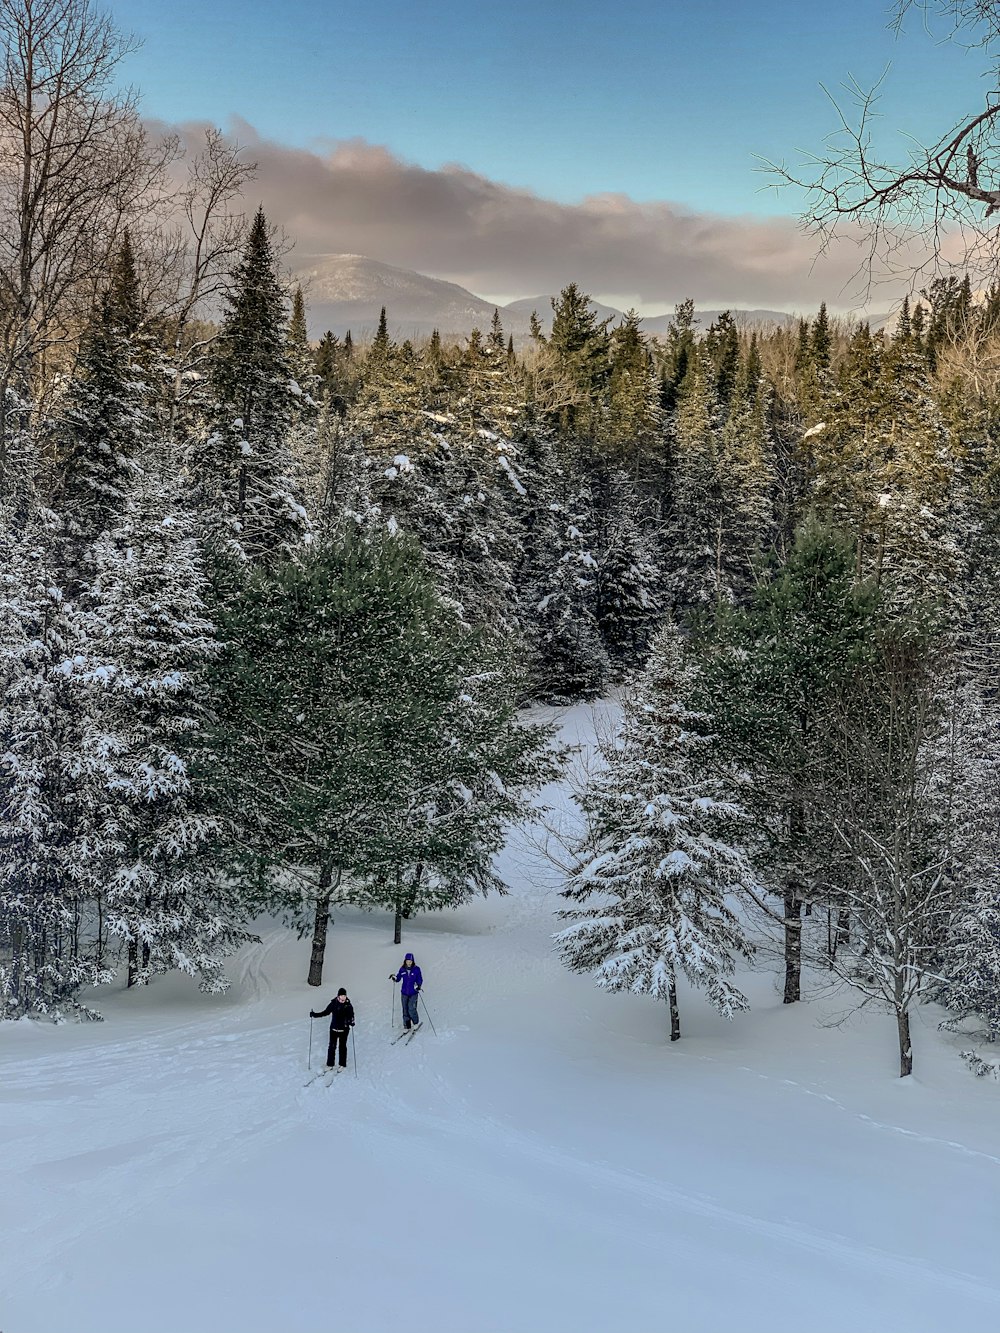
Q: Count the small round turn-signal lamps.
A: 0